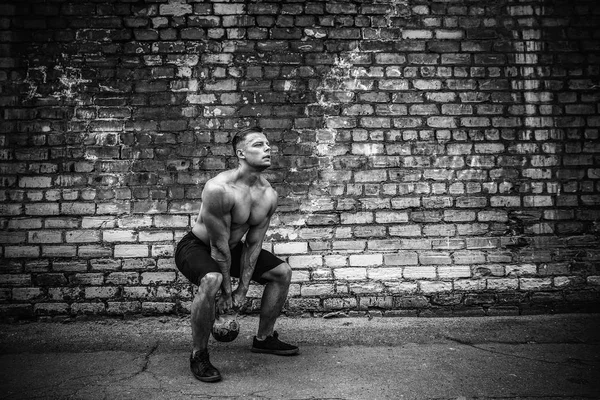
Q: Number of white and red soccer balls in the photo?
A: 0